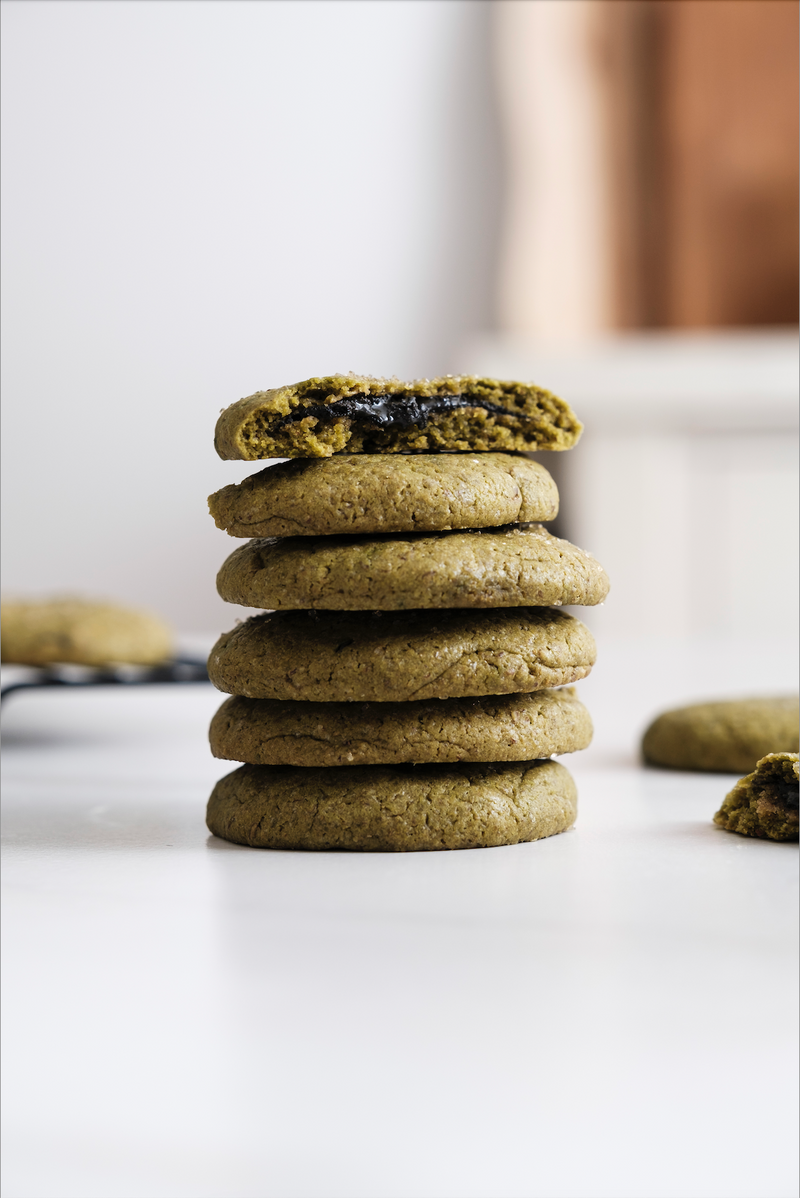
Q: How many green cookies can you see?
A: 9